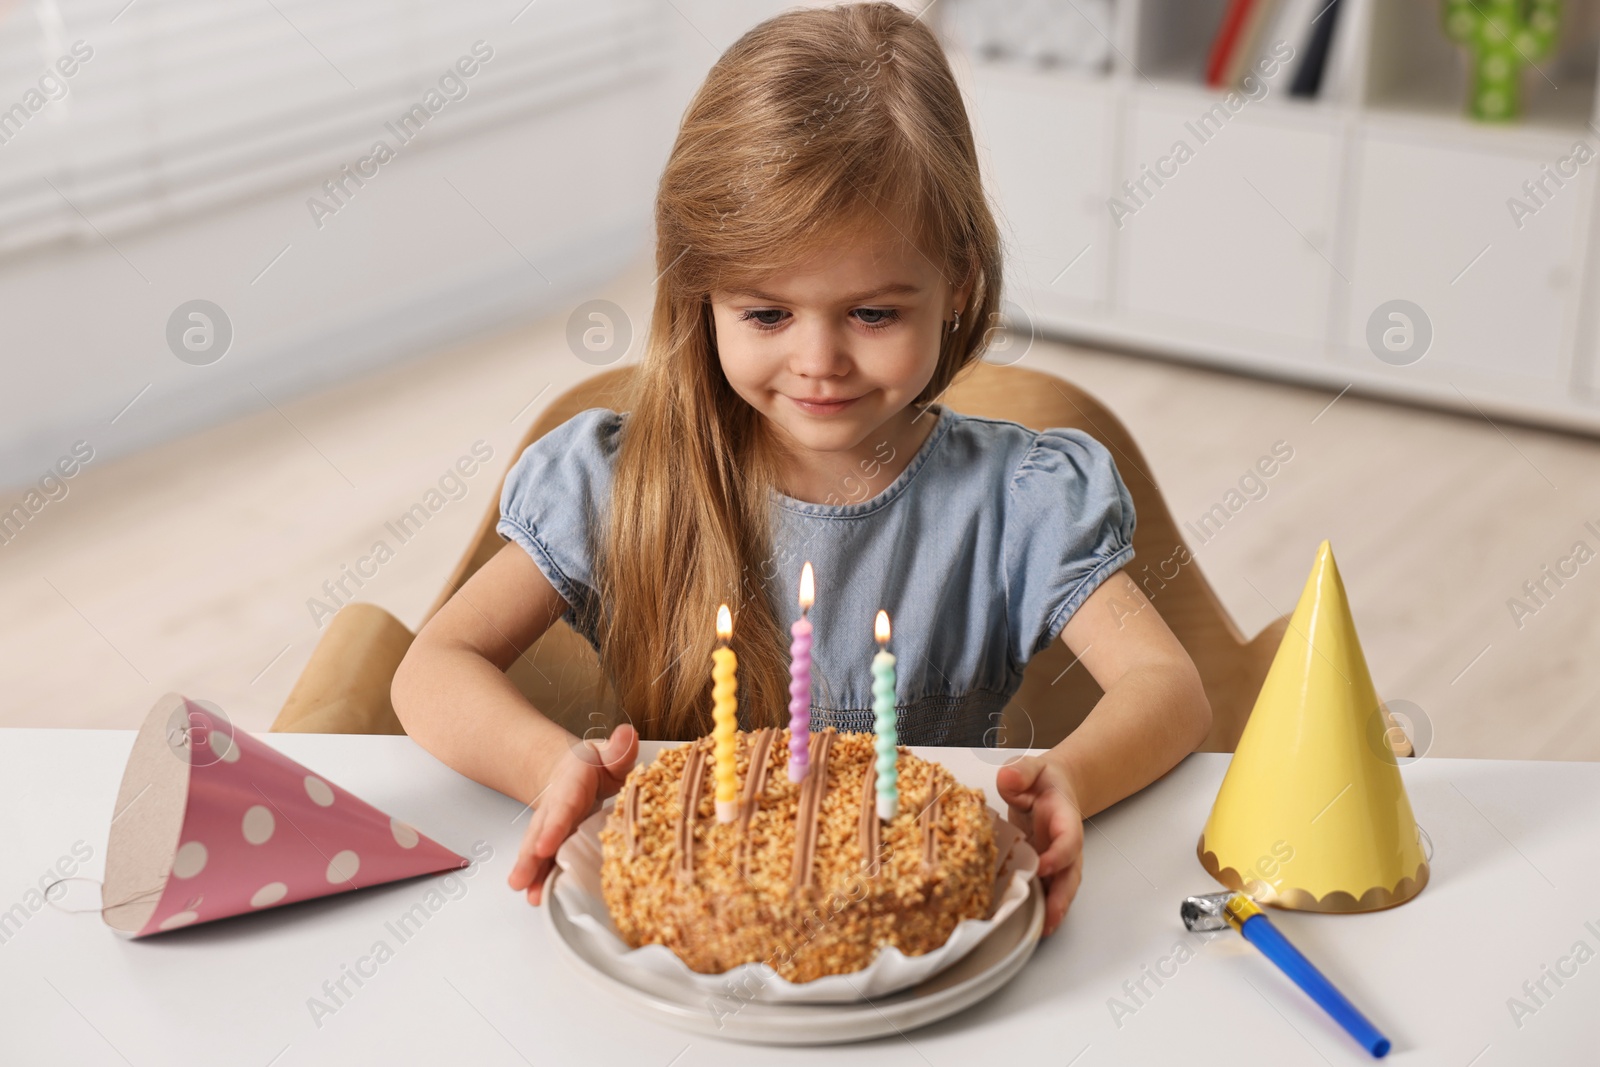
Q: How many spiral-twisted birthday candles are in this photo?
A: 3